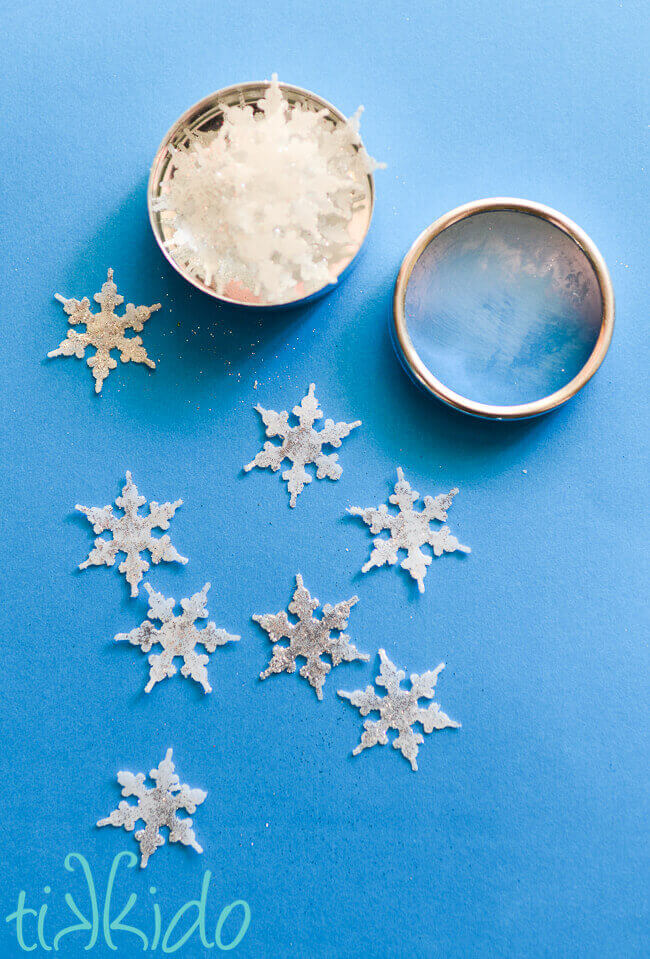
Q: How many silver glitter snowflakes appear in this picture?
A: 7